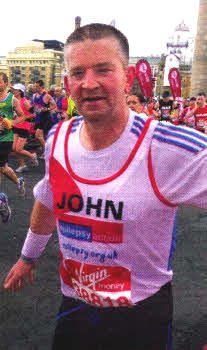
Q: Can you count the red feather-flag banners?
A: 2